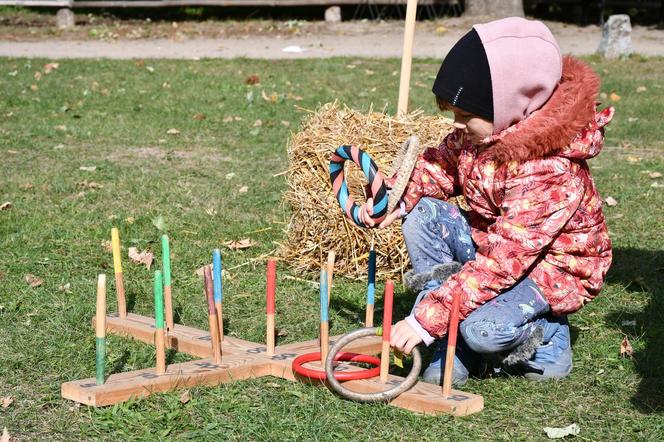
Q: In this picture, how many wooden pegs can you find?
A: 12